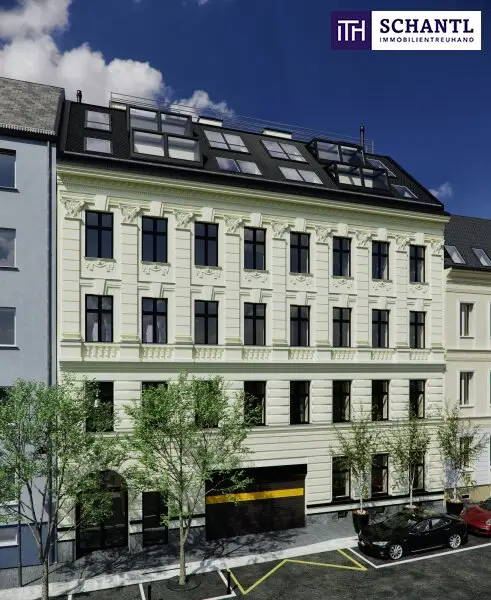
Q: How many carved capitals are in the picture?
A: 9